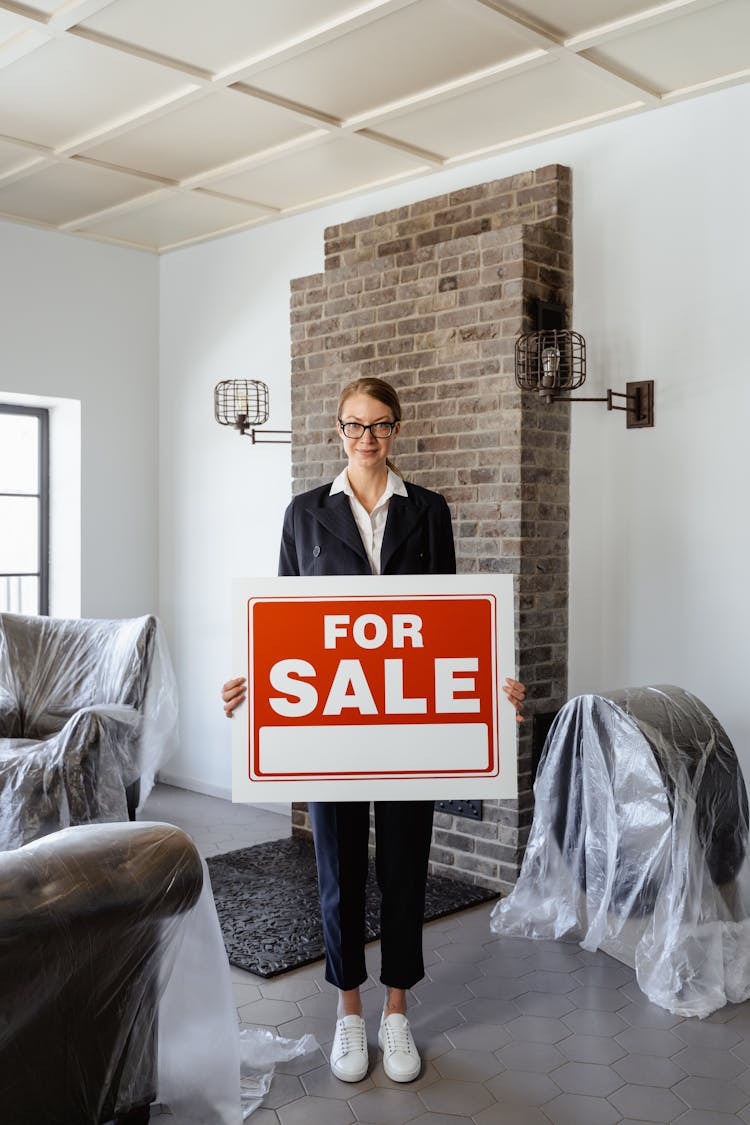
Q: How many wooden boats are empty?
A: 0